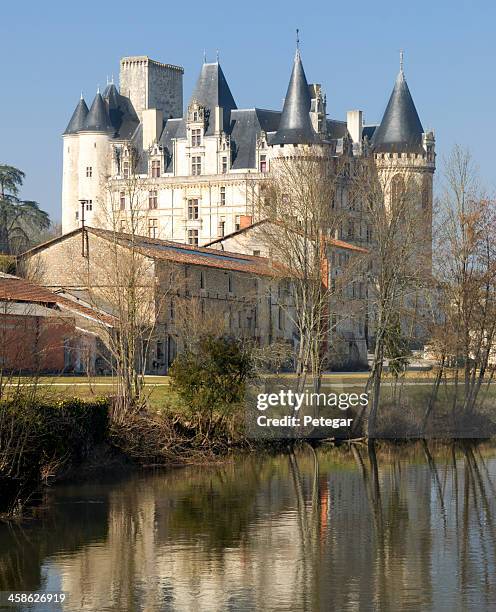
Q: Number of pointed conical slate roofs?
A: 4